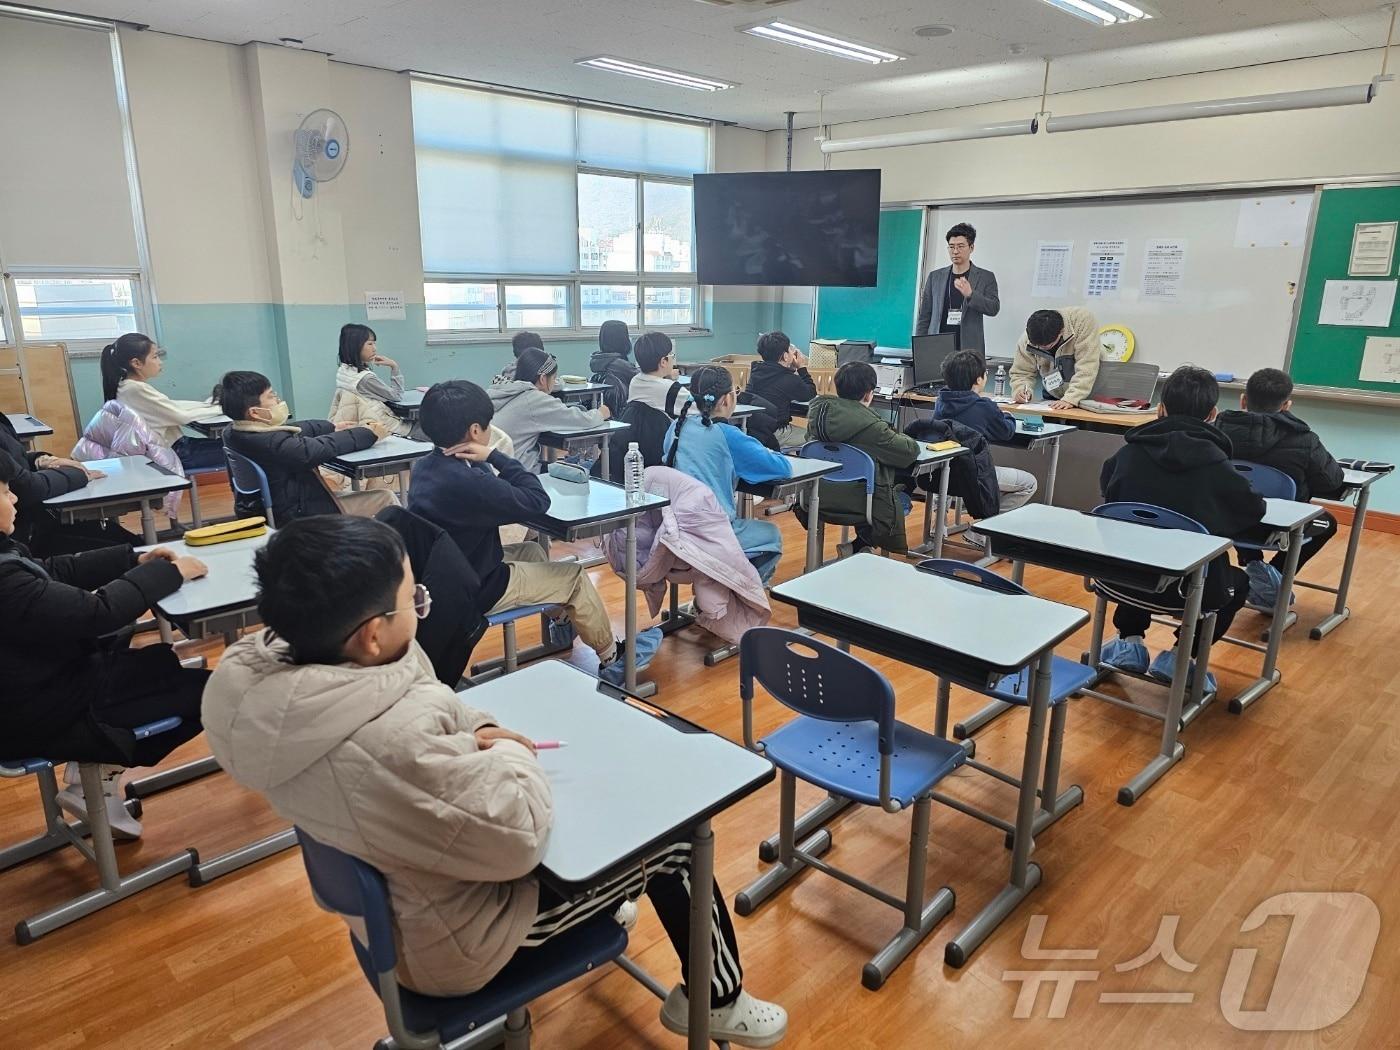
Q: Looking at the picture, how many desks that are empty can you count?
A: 2